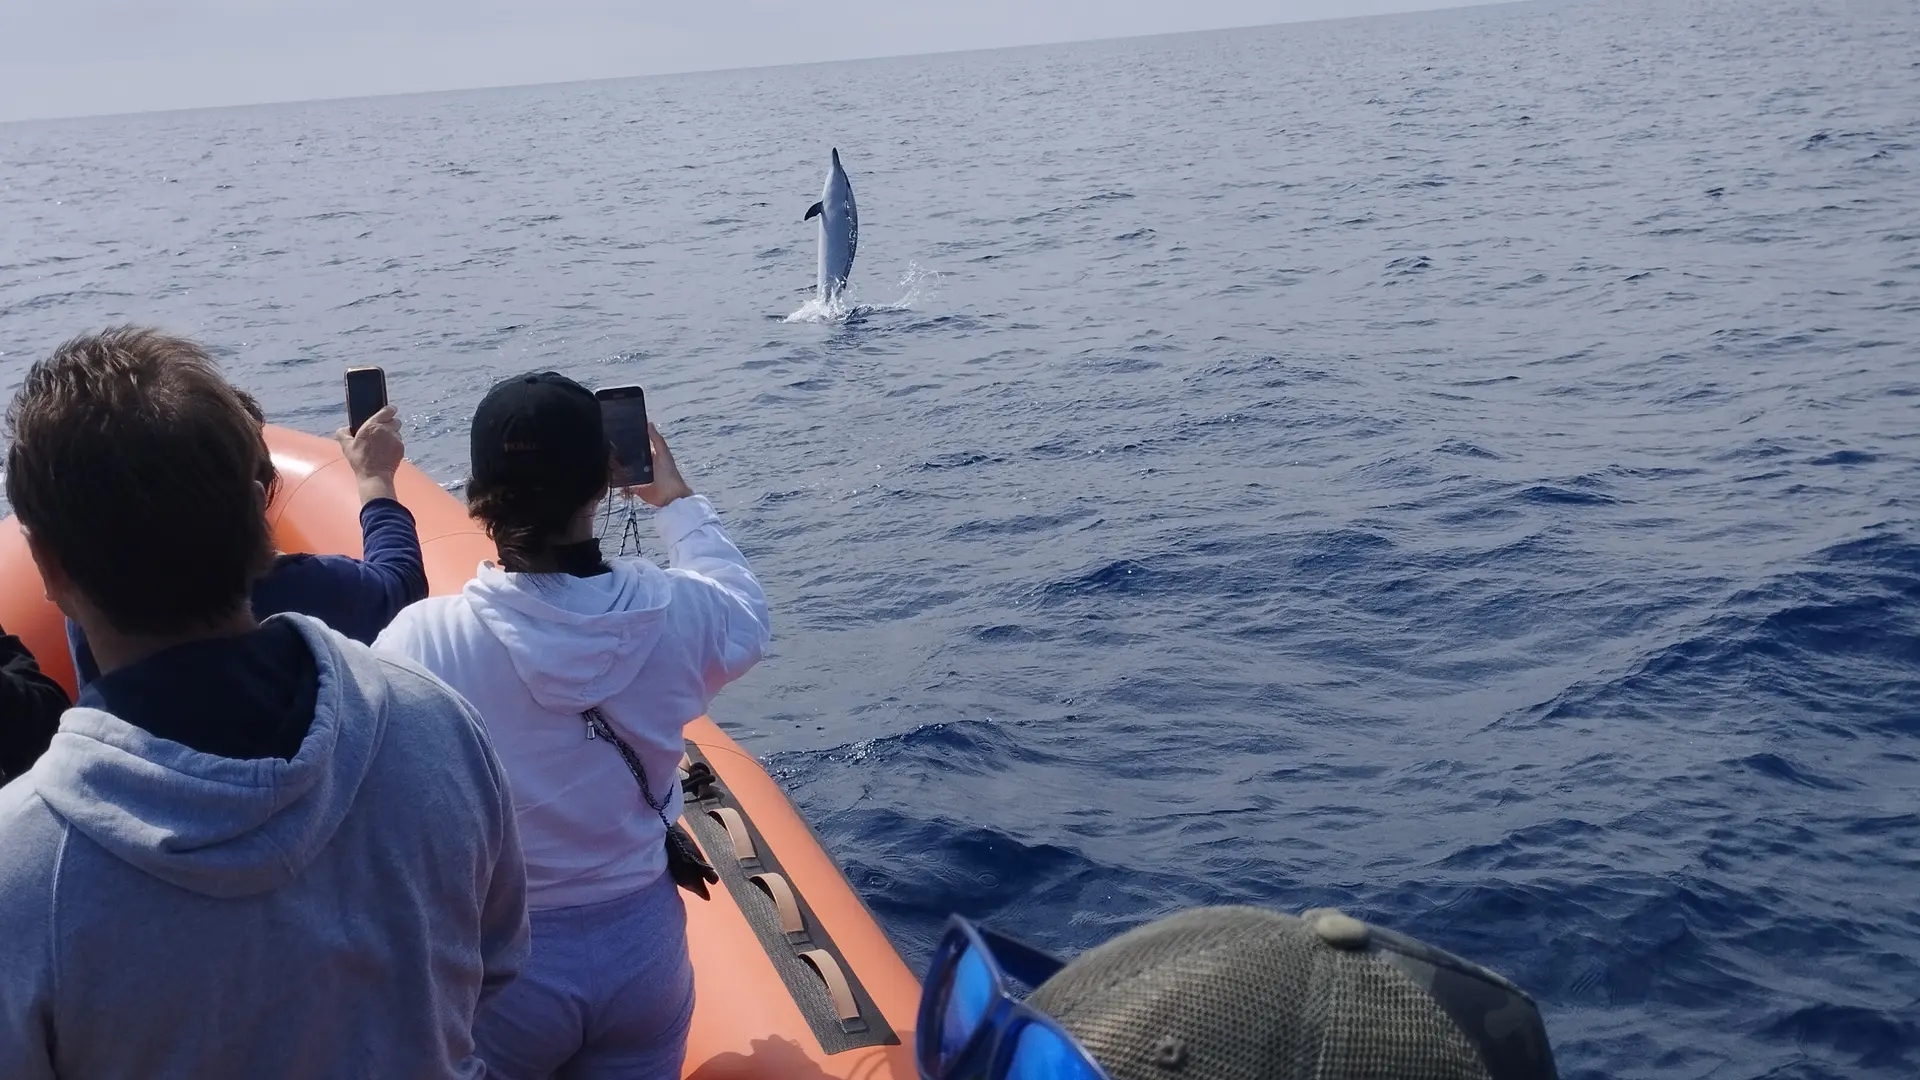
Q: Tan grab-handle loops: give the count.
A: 3